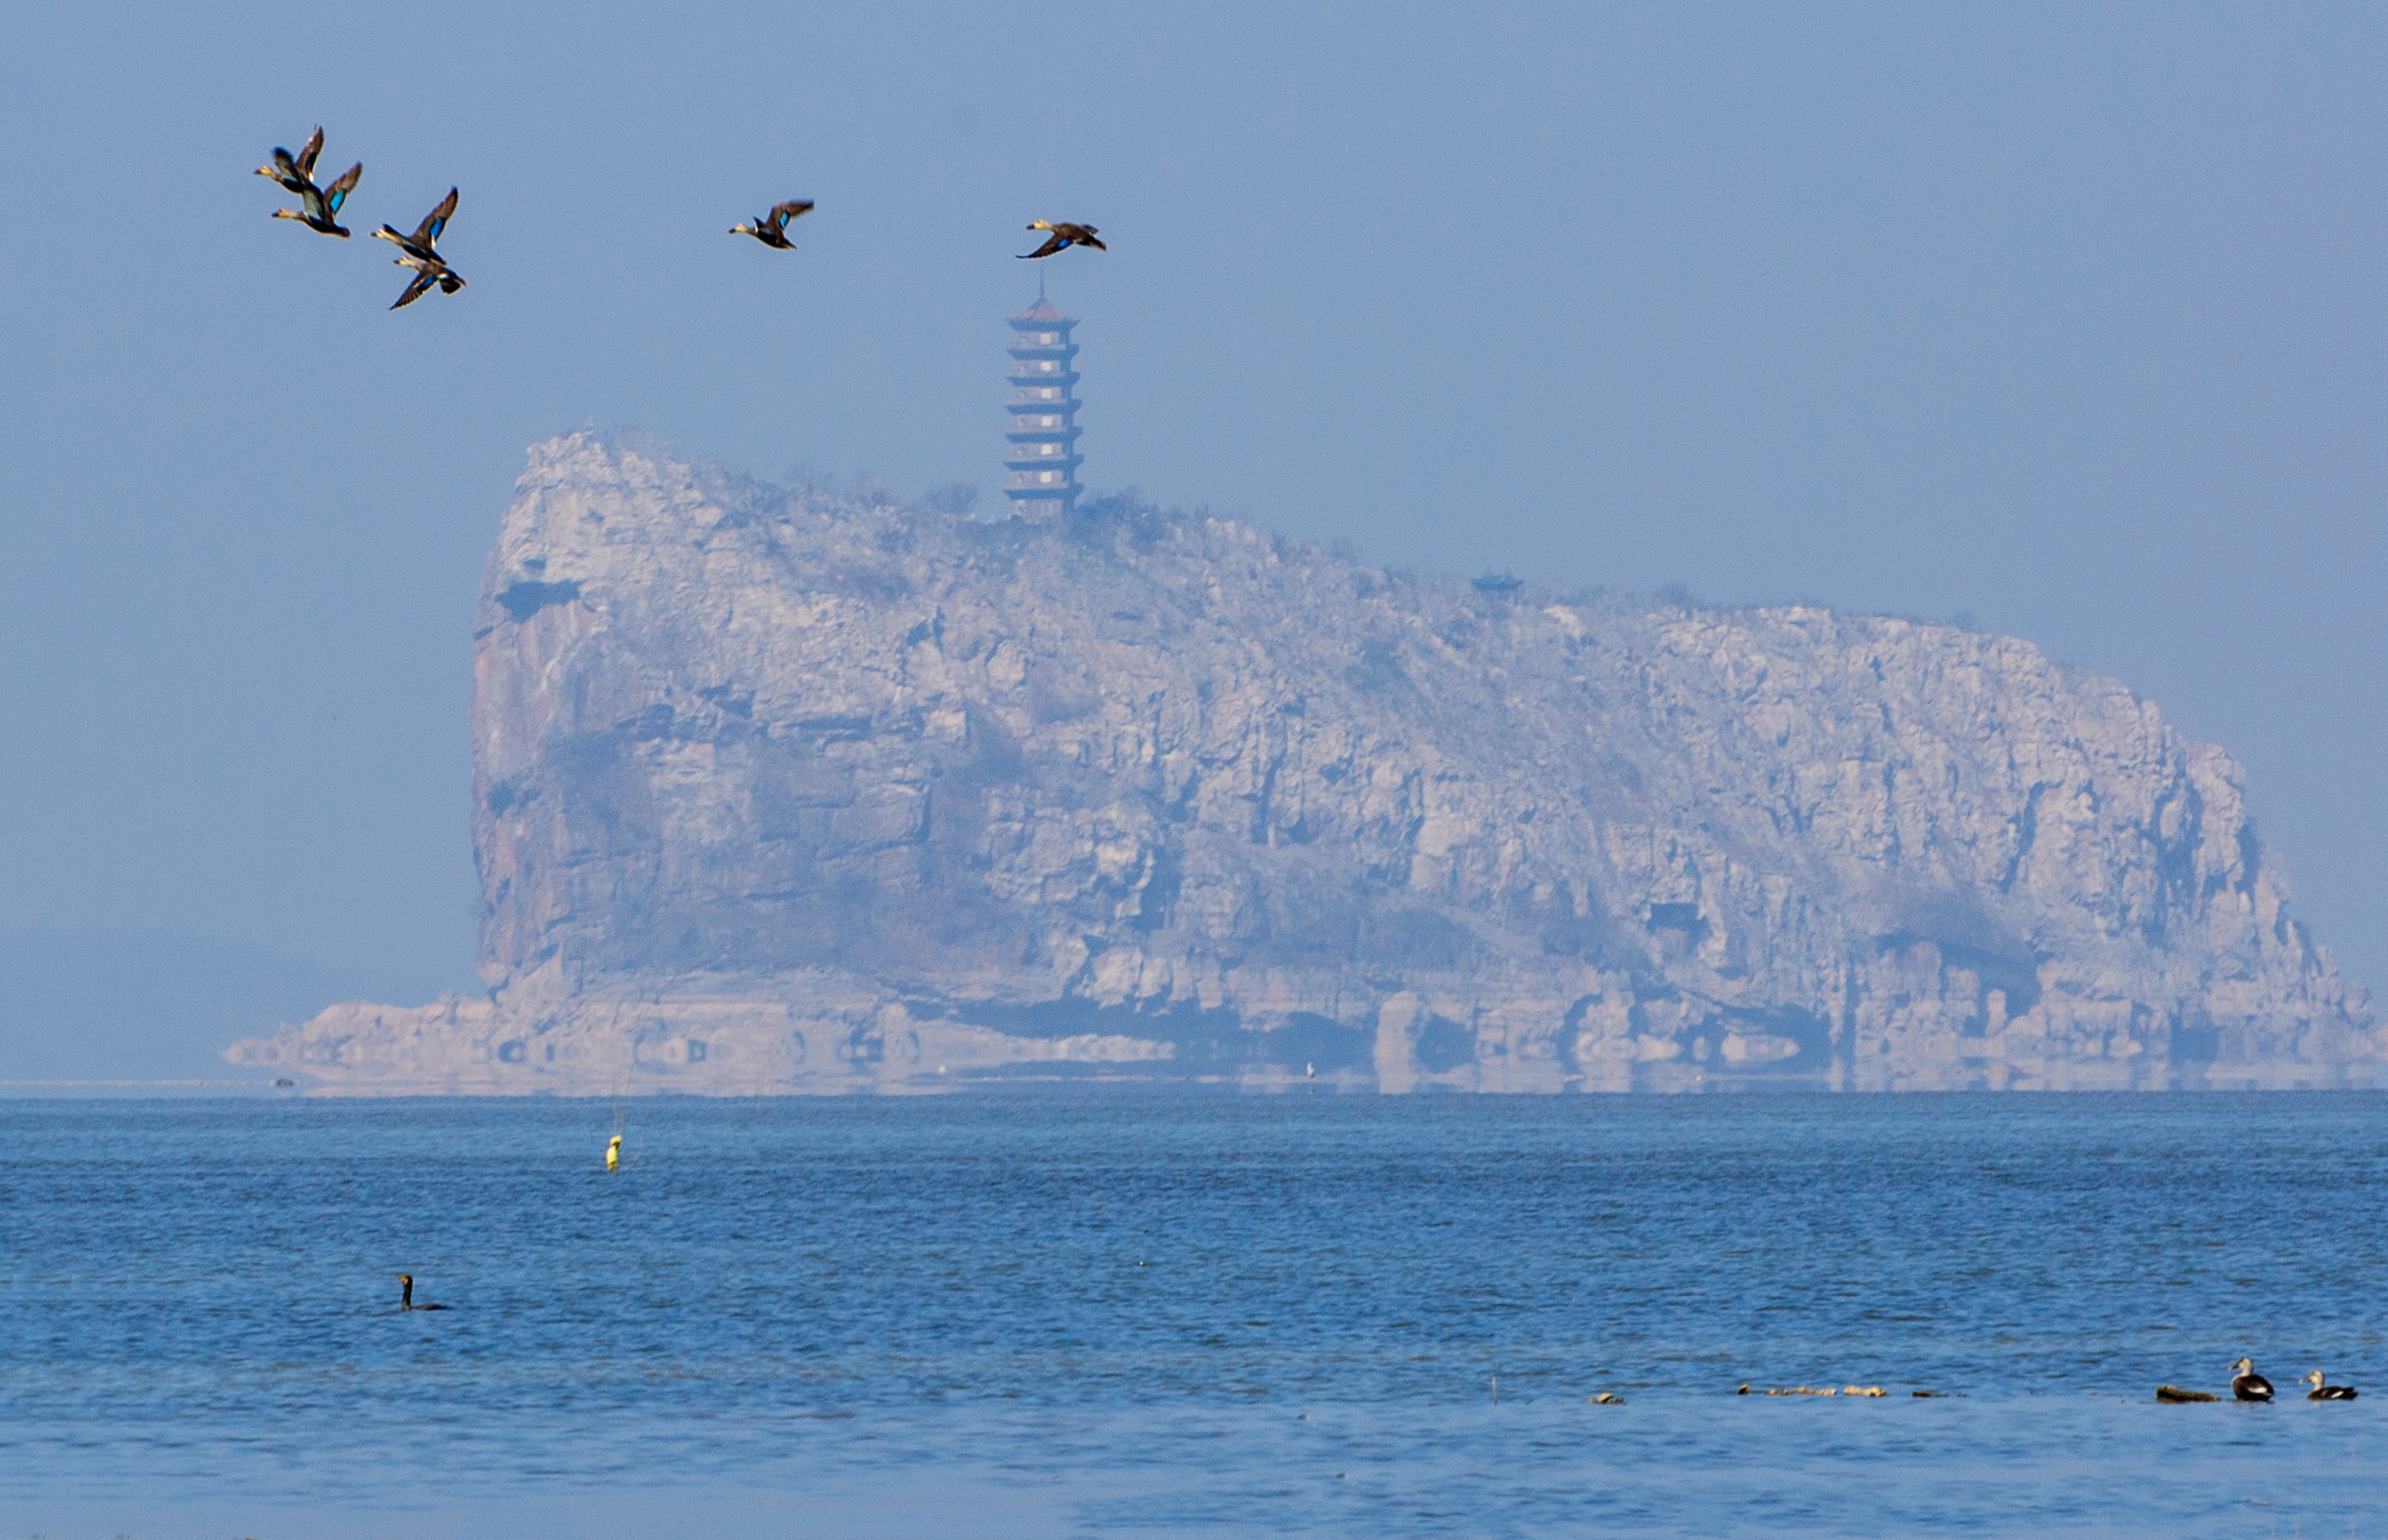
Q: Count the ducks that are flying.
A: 6